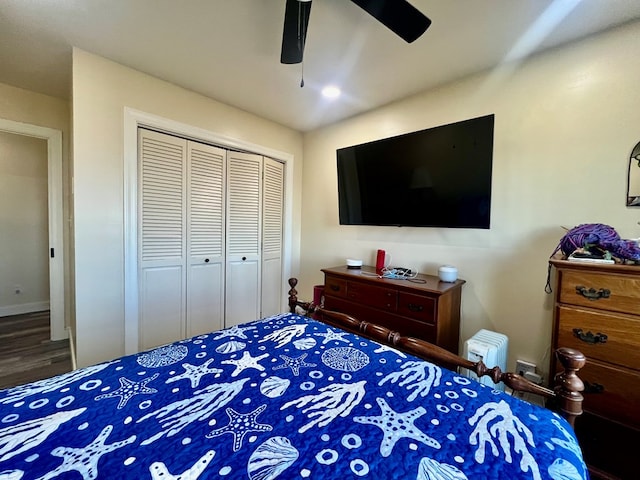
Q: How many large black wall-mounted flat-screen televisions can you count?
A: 1